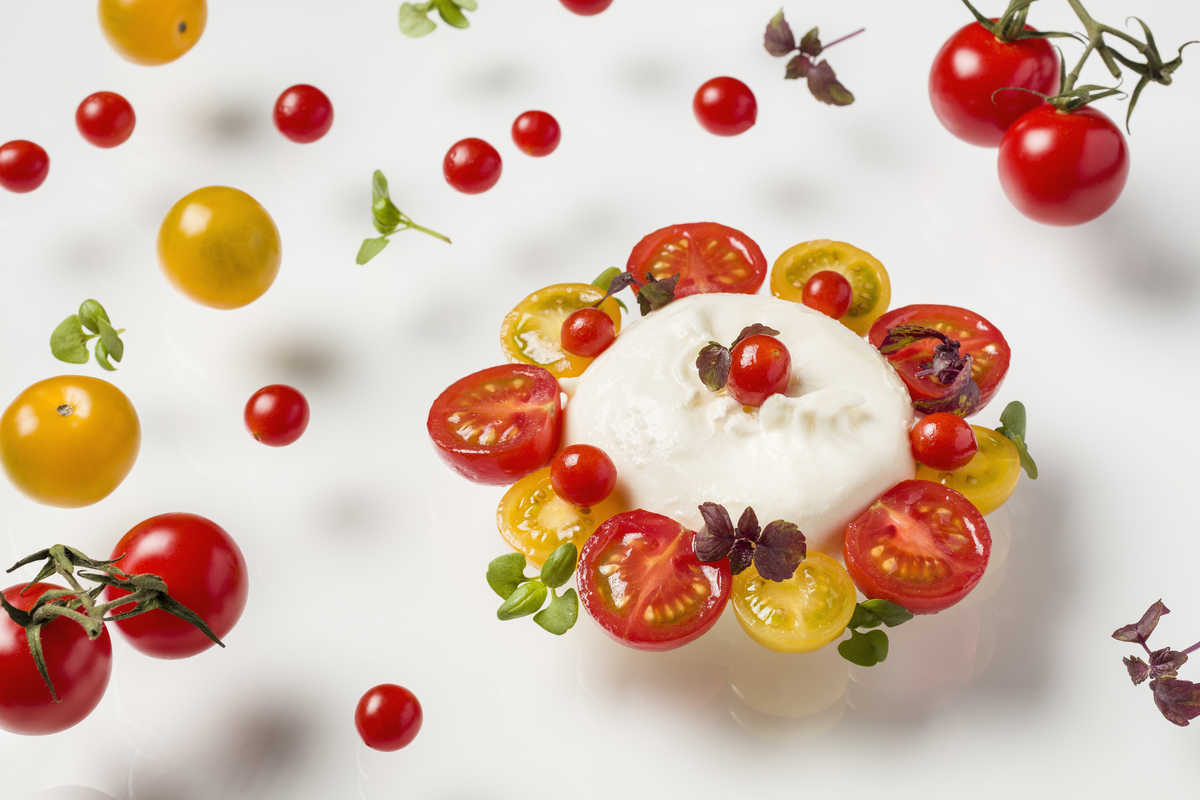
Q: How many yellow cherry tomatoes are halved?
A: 5